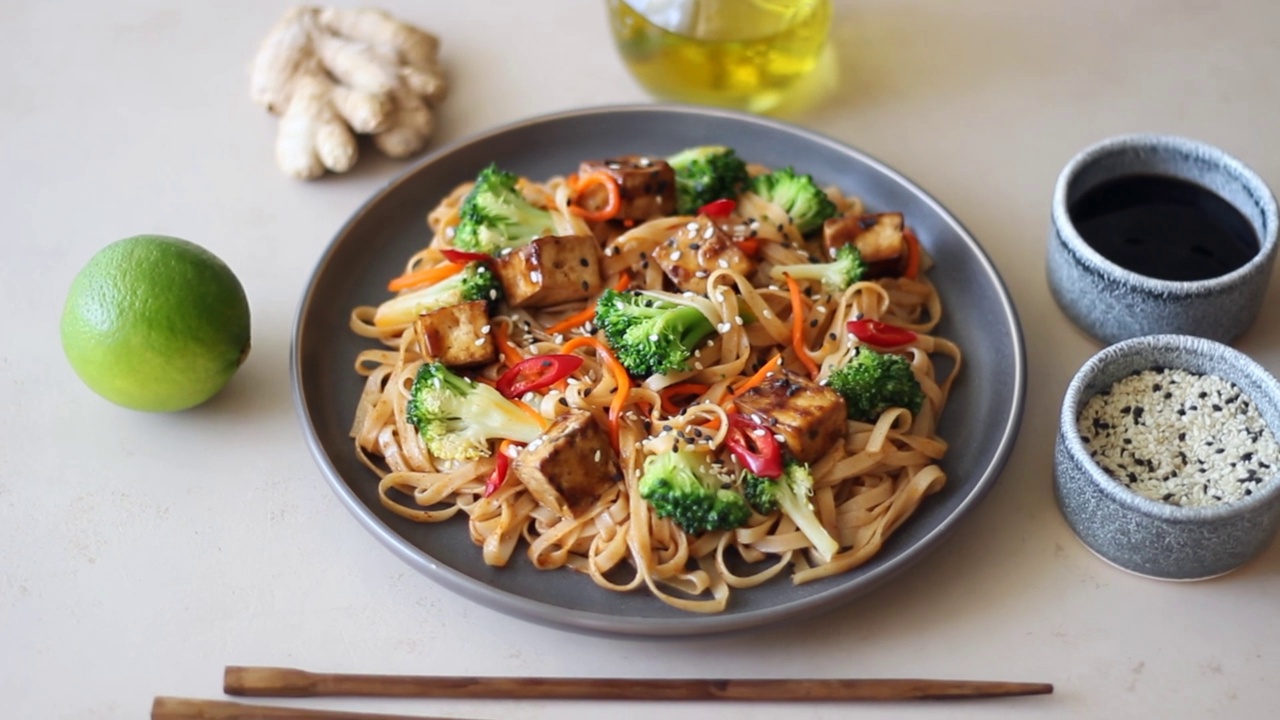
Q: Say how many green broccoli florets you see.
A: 10